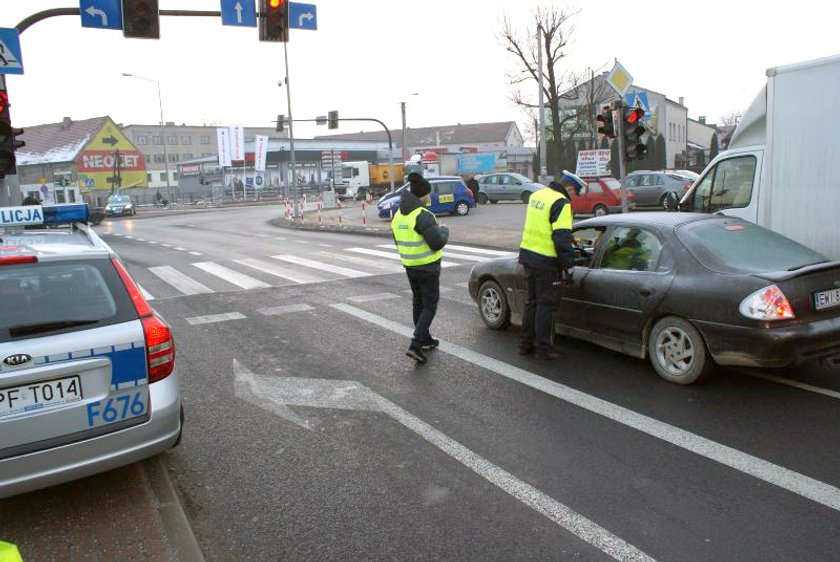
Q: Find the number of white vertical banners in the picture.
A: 3